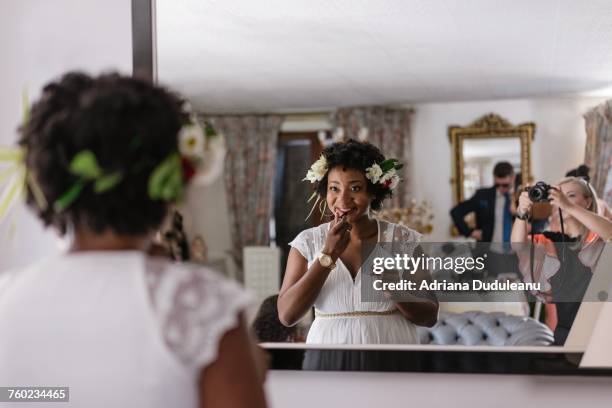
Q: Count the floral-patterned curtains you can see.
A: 3